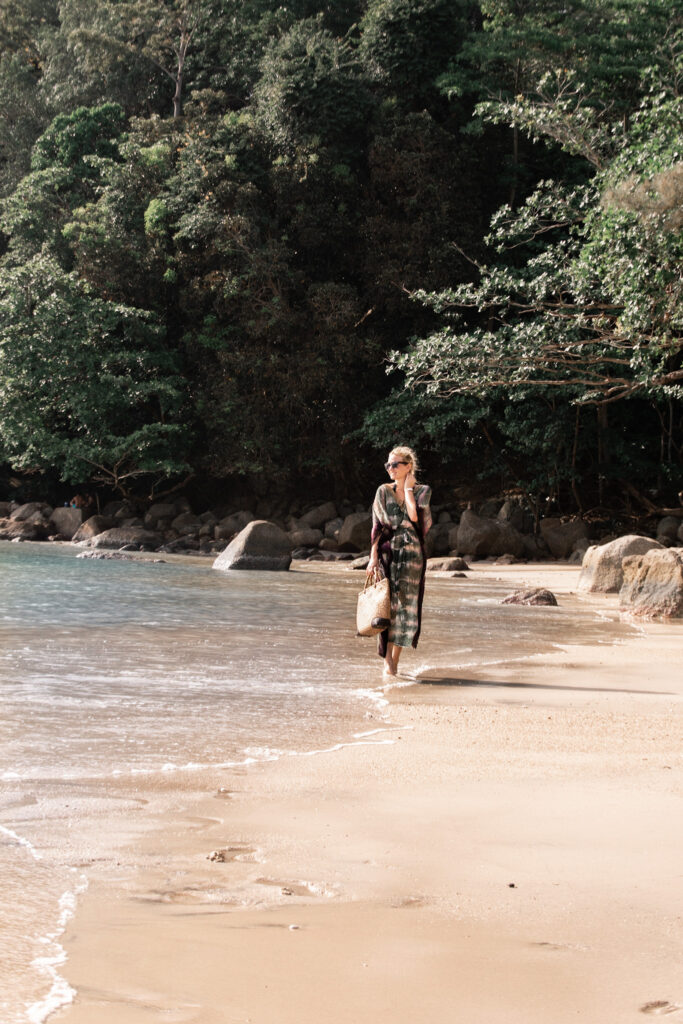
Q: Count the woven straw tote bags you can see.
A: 1